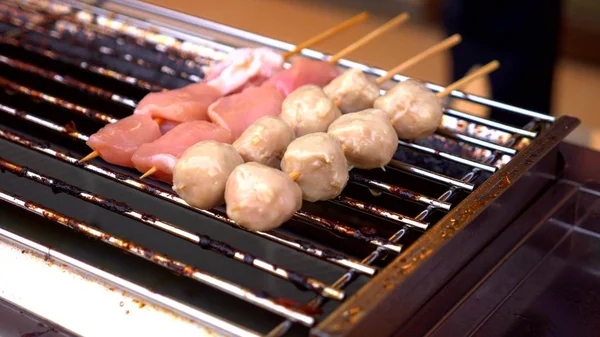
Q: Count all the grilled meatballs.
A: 8